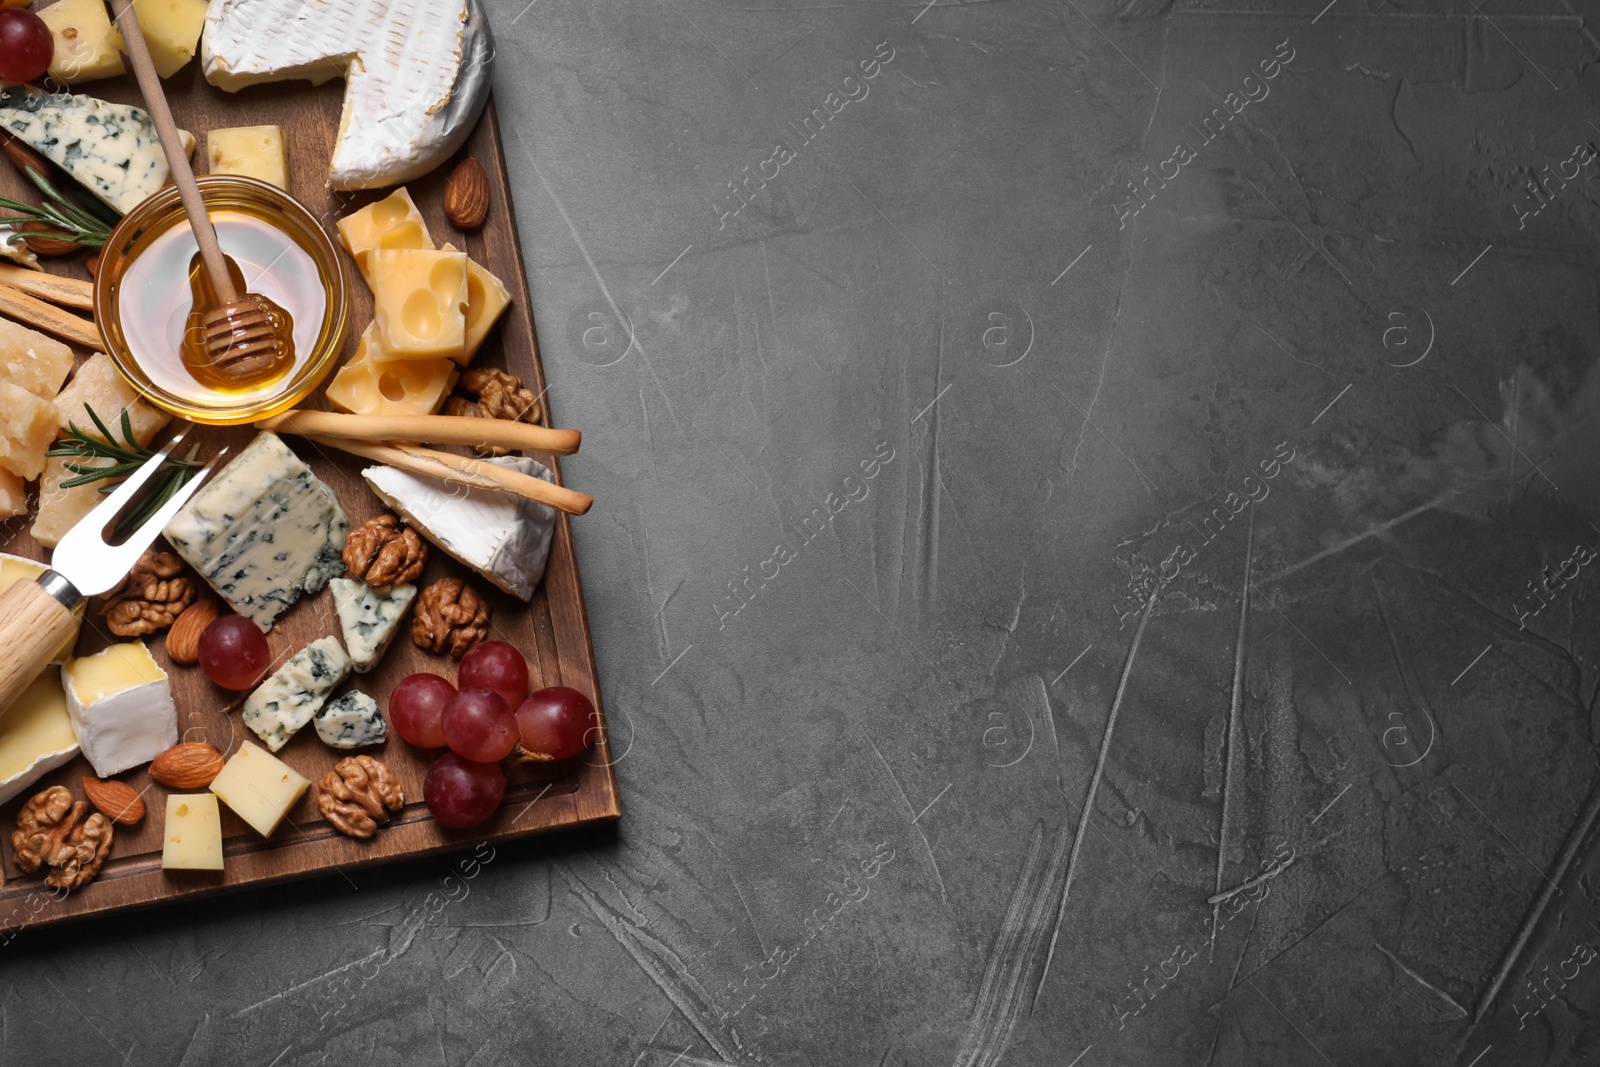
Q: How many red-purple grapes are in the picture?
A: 7